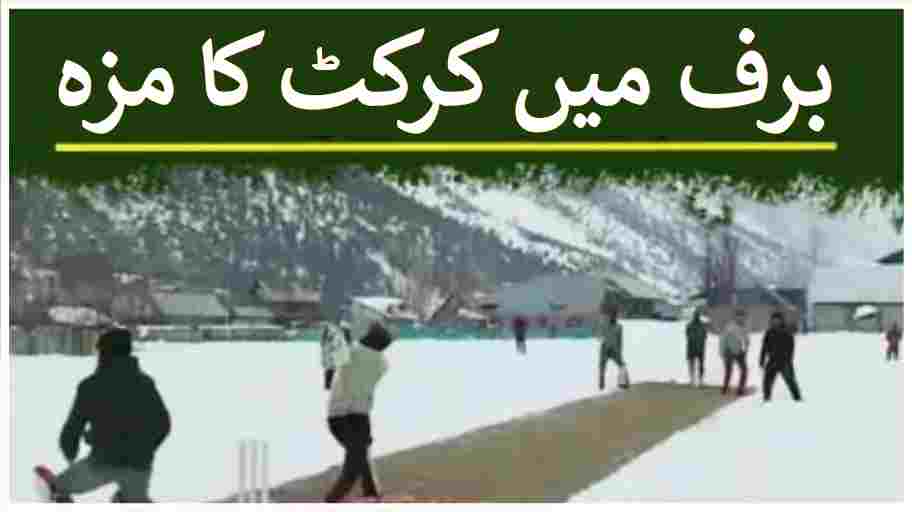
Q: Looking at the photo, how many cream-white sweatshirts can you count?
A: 1